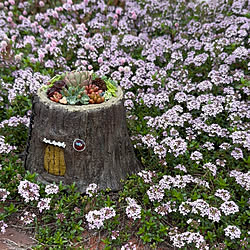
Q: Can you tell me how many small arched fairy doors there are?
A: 1